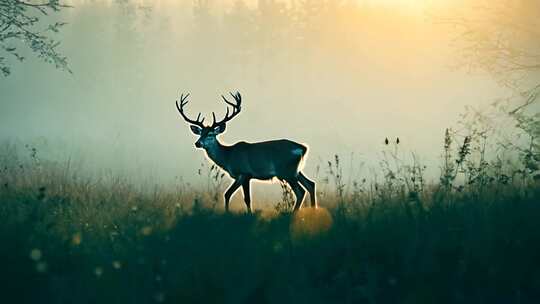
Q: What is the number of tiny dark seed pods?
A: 2